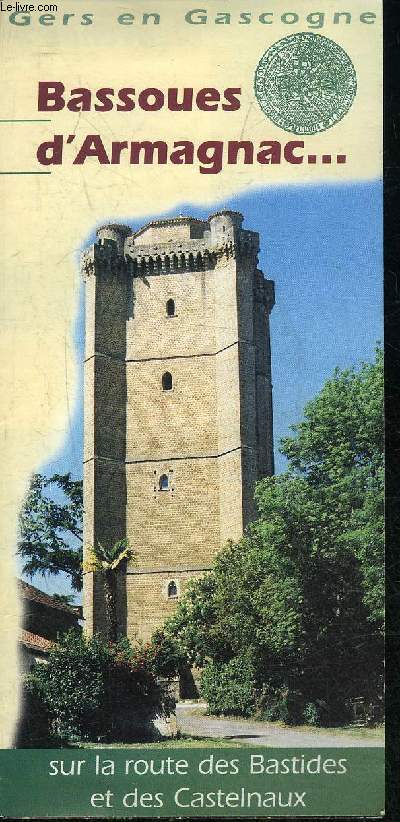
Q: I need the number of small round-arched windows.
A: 4